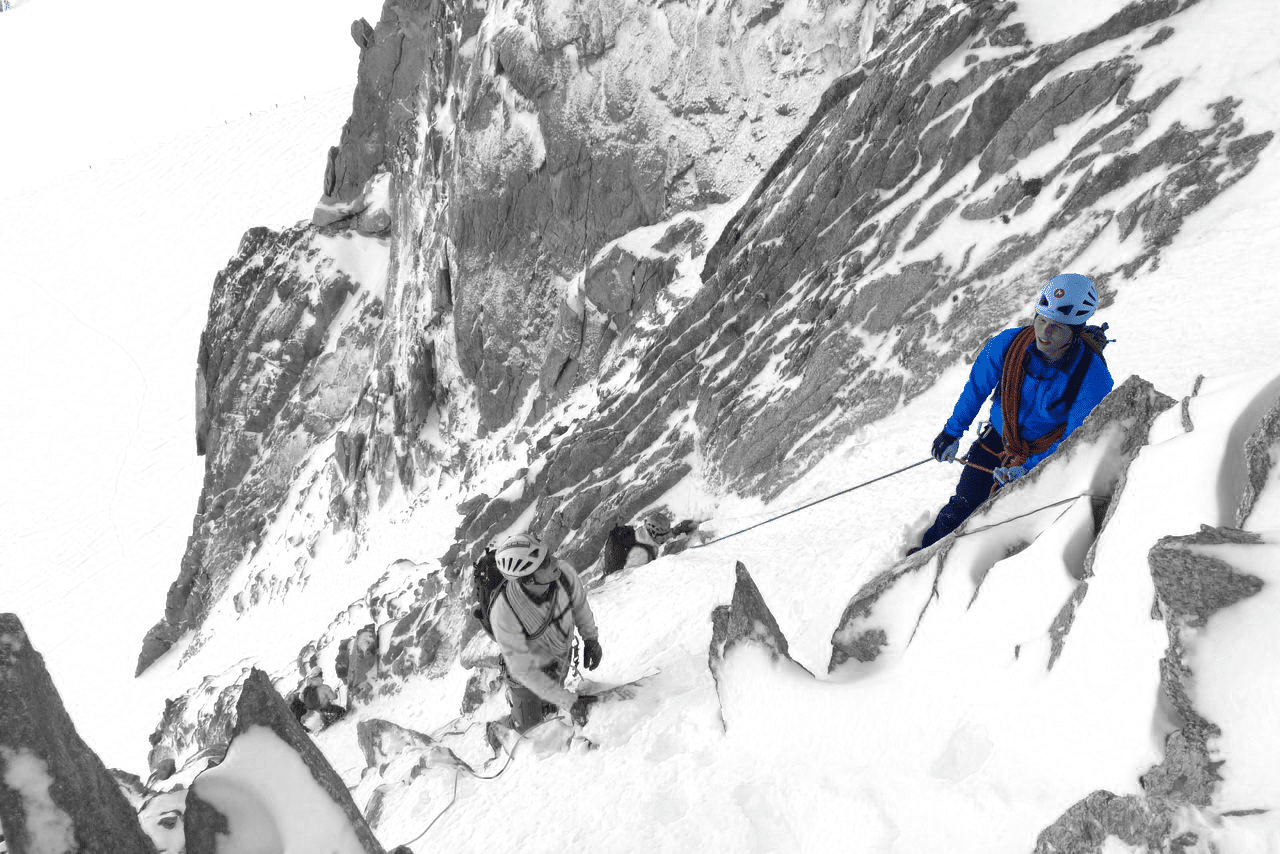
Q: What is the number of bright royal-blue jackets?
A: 1